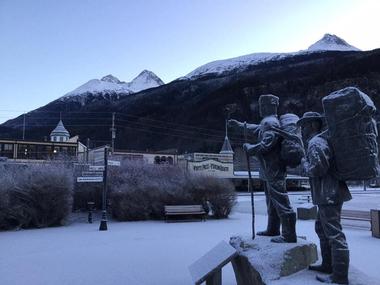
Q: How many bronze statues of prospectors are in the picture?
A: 2